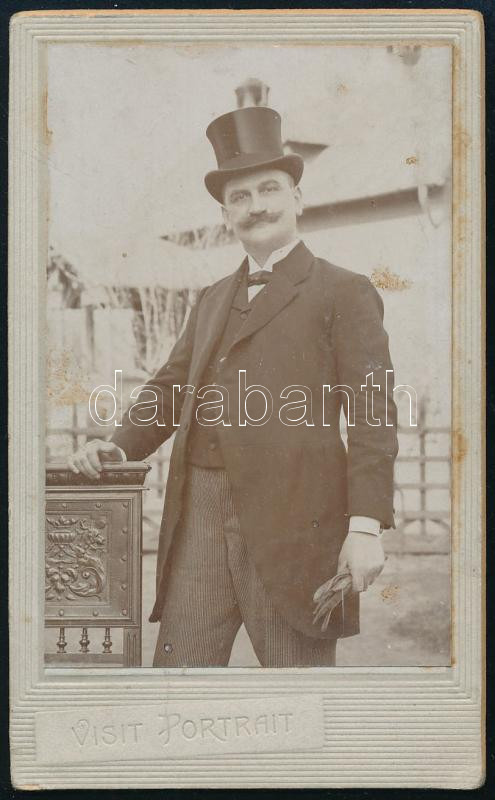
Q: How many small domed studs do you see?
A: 9